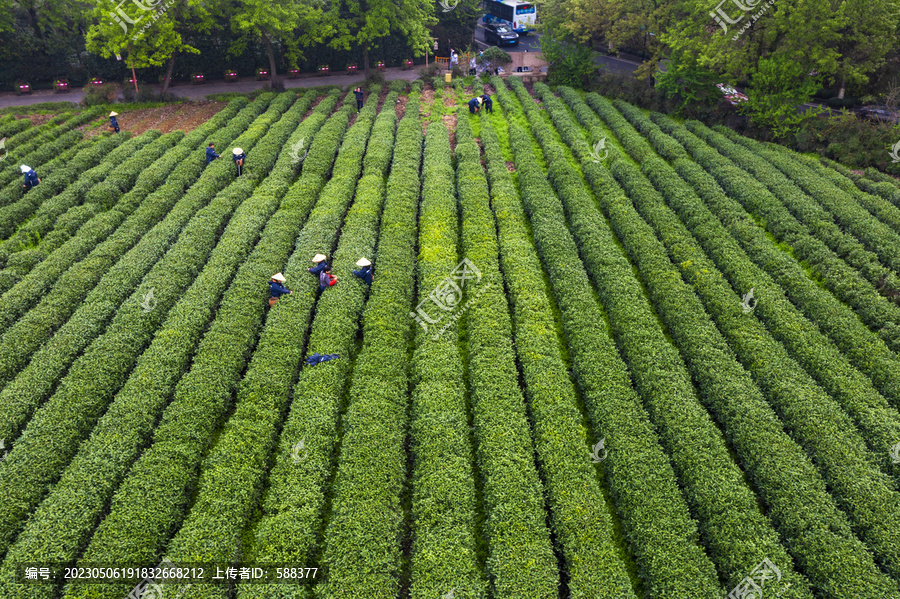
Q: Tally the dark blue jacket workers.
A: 10